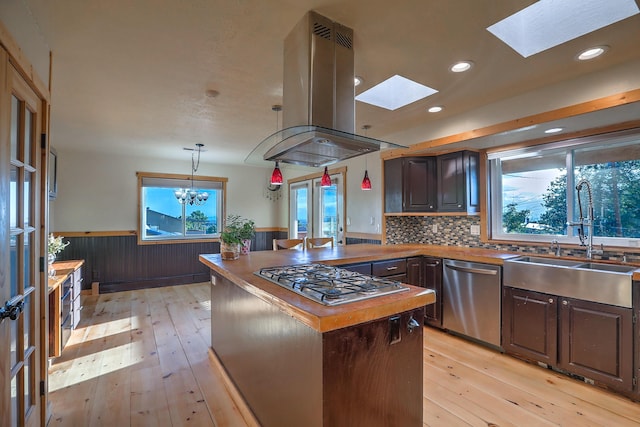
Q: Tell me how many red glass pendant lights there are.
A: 3